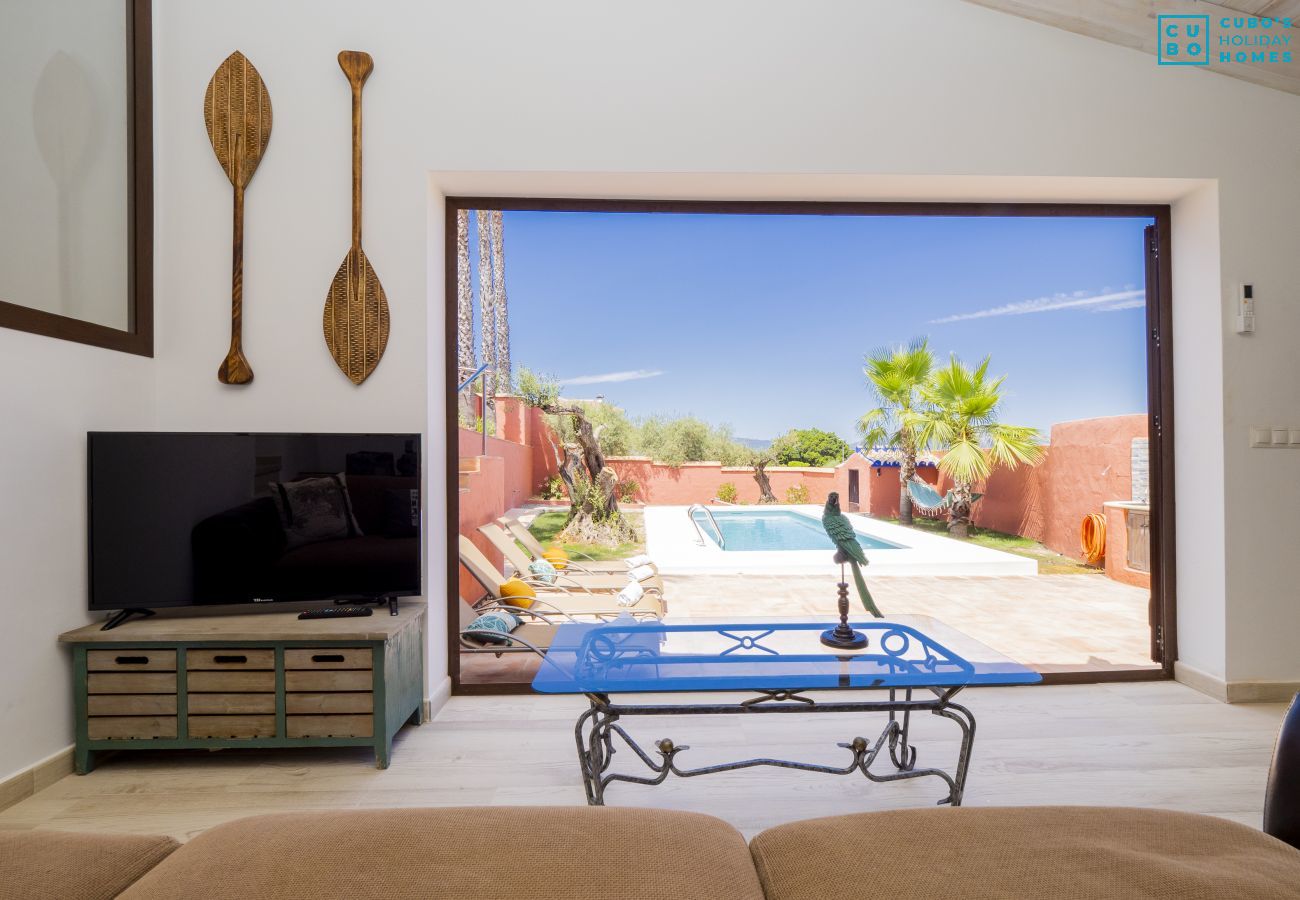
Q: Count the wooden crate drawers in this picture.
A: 3